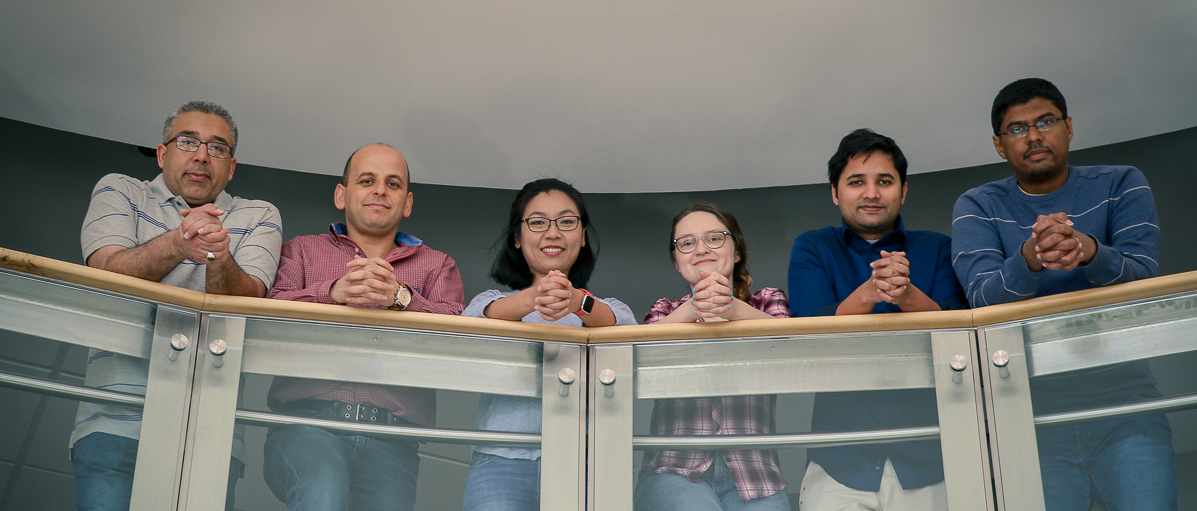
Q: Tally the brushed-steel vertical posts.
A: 6